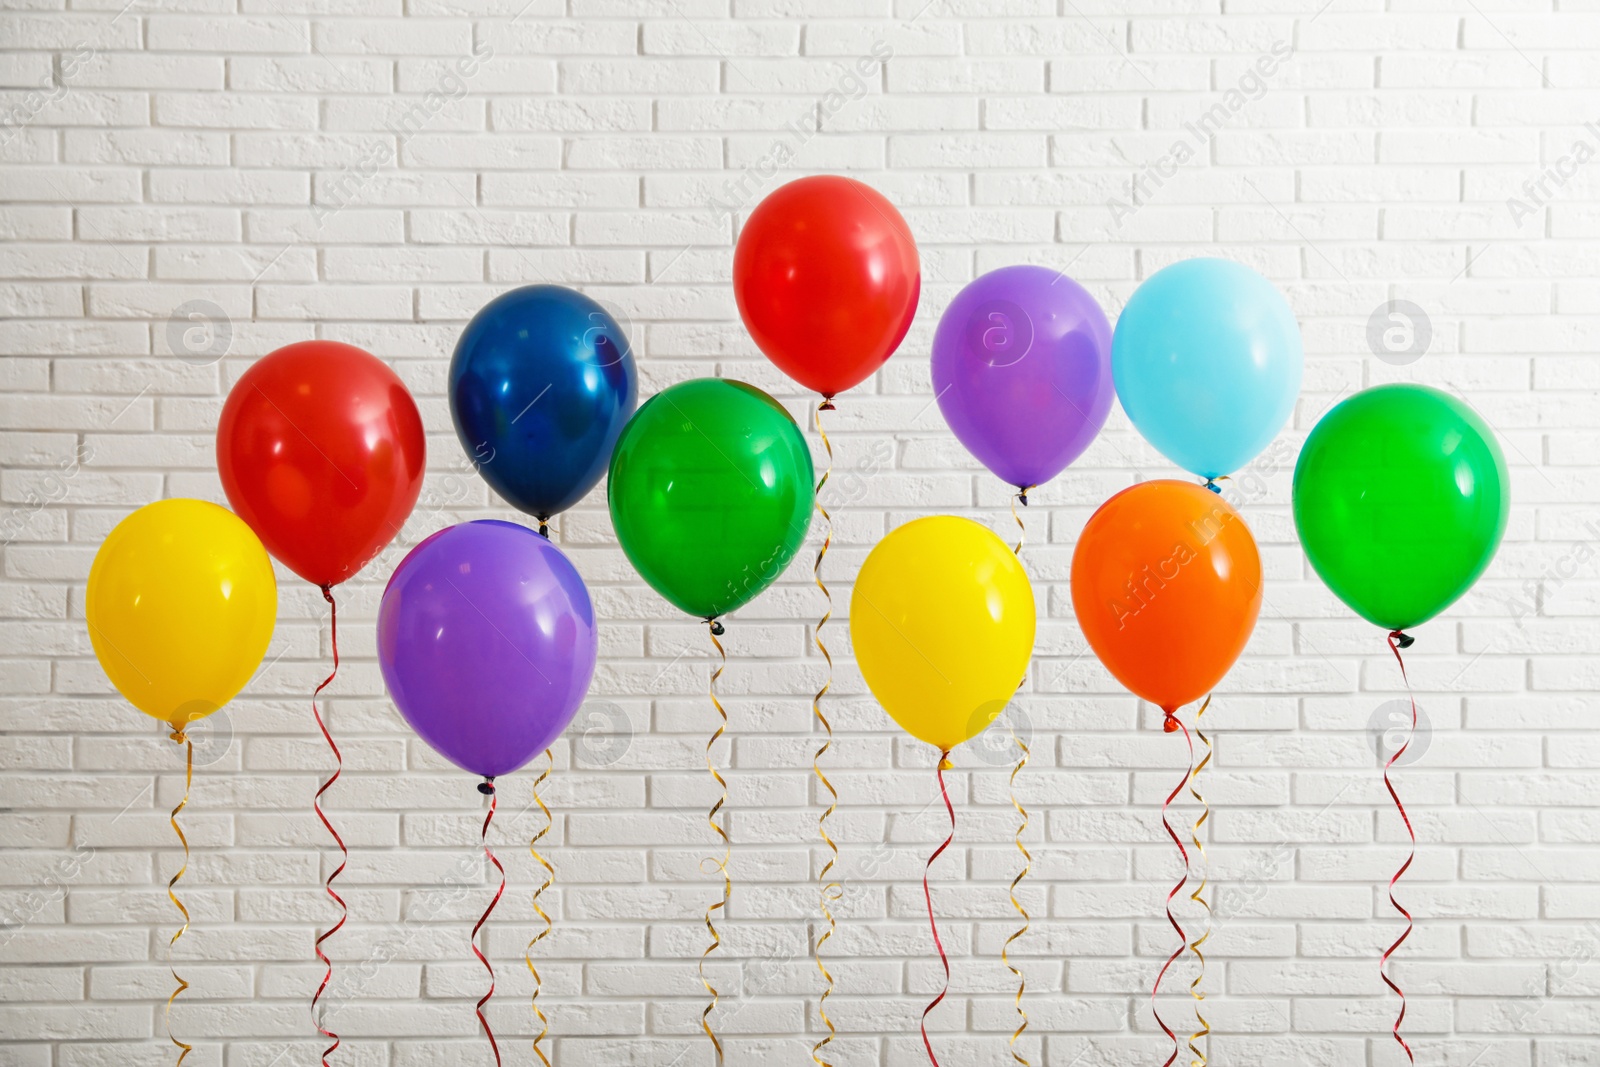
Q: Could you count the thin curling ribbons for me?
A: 11